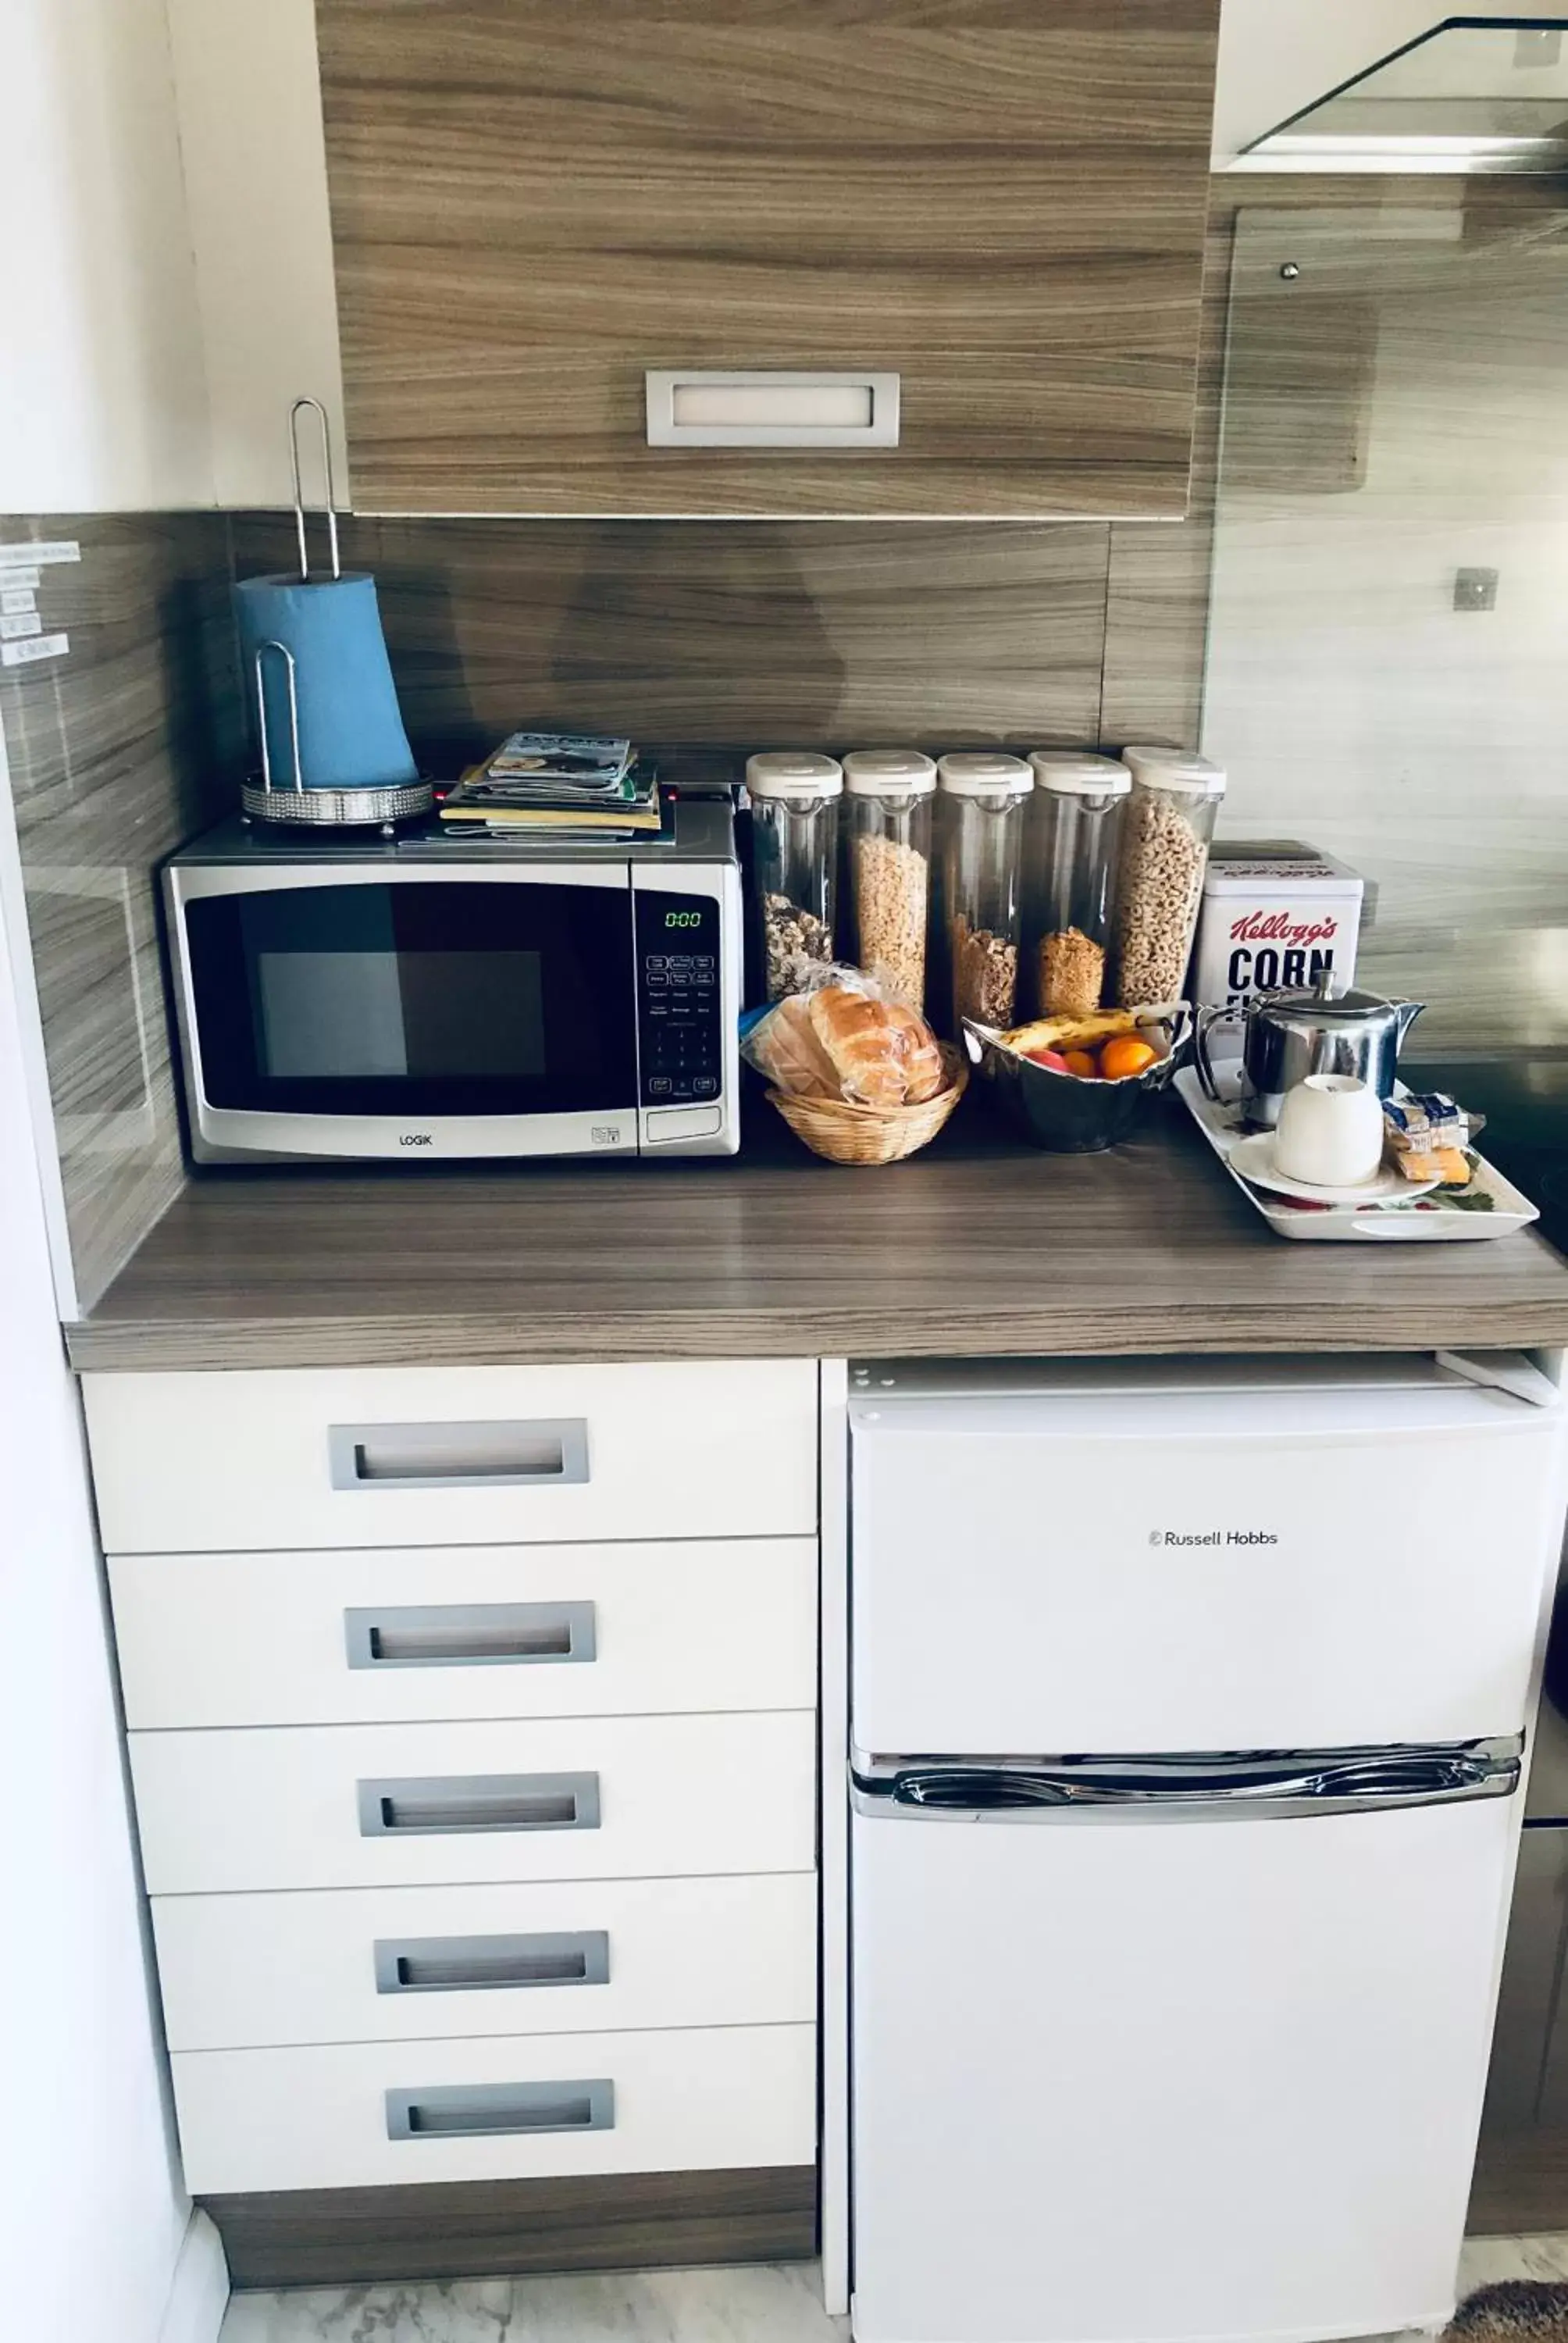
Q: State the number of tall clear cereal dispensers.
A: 5